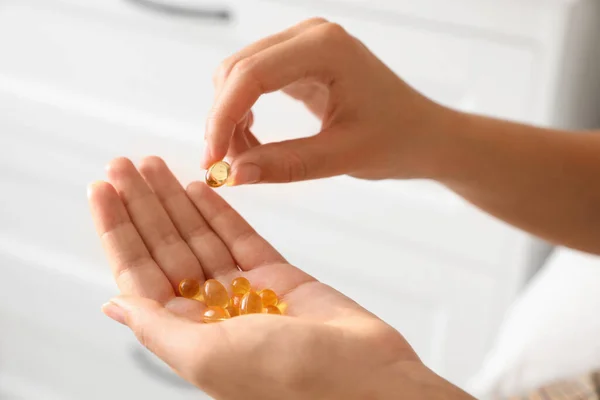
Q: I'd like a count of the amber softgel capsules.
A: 9